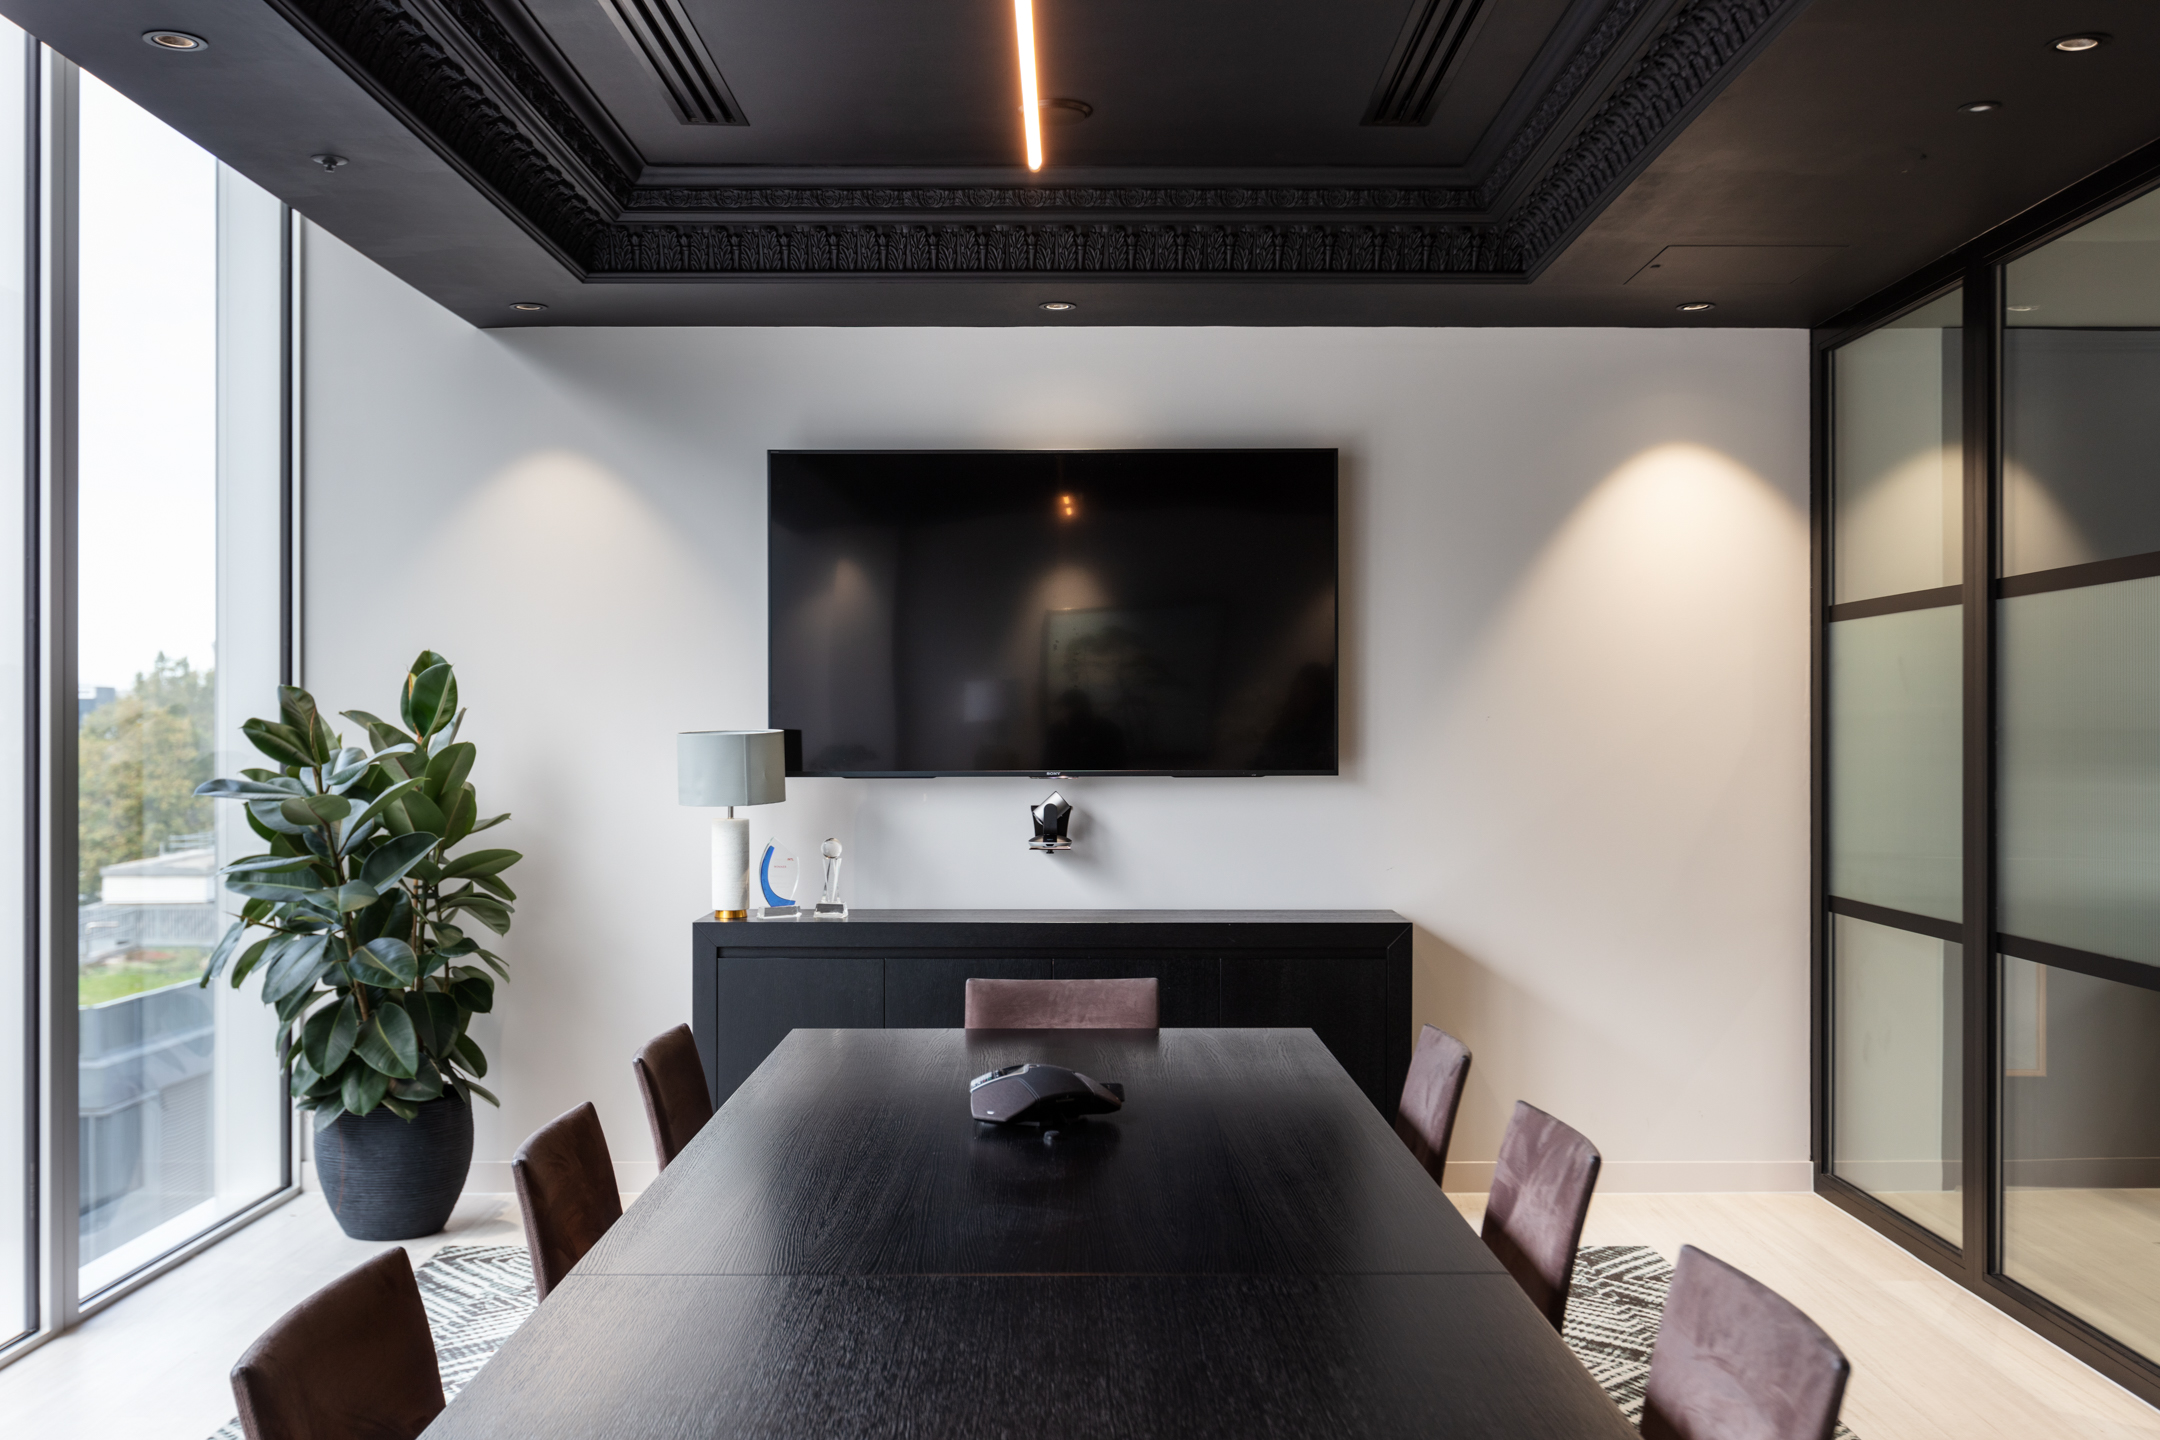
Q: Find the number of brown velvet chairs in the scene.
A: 7